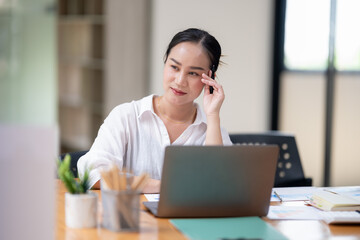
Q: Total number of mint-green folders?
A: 1